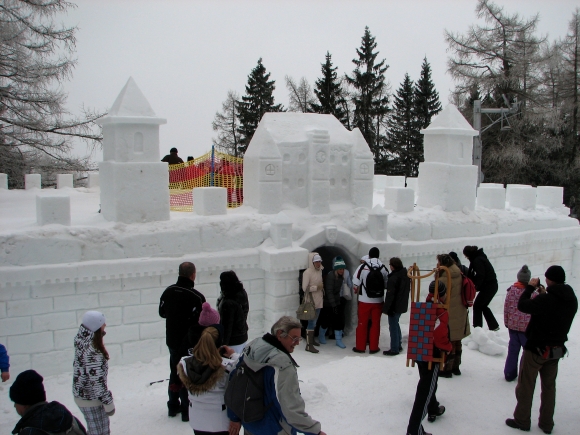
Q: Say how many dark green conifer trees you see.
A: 5